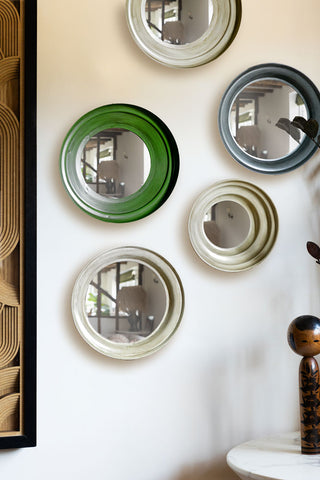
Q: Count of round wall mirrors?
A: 5